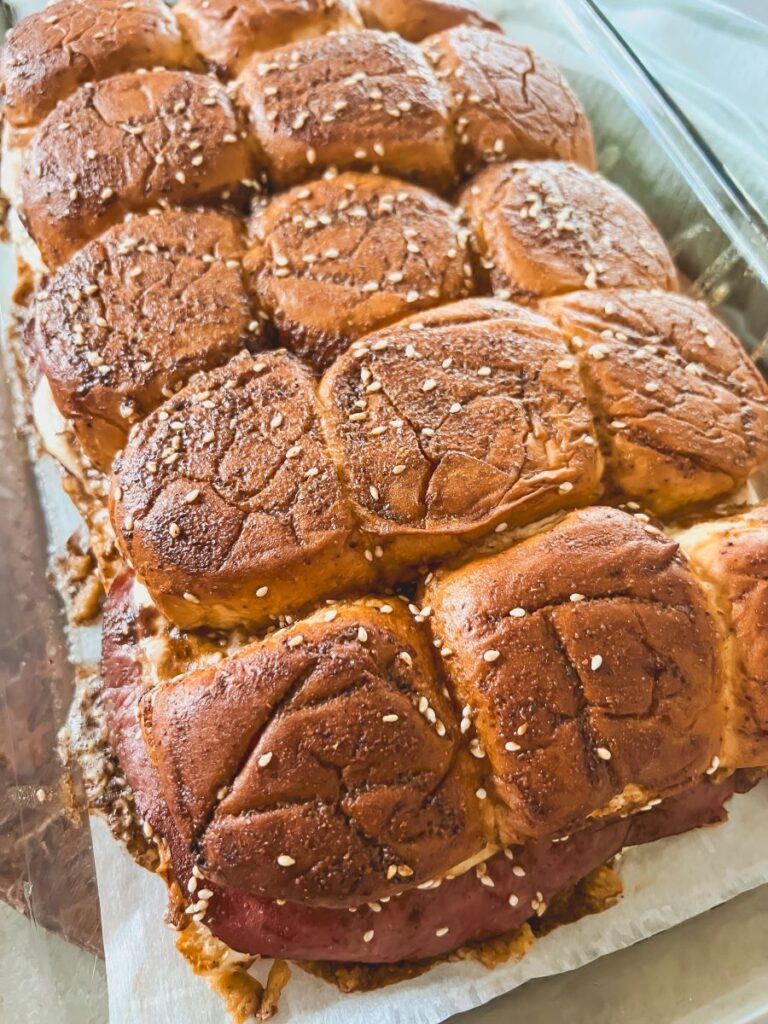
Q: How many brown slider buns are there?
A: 15